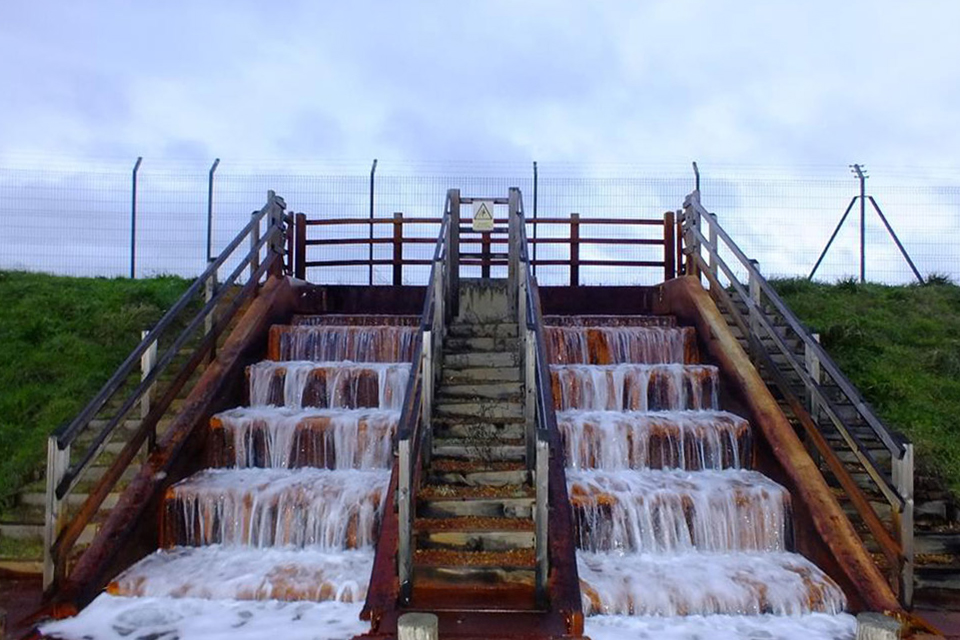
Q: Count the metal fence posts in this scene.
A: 6